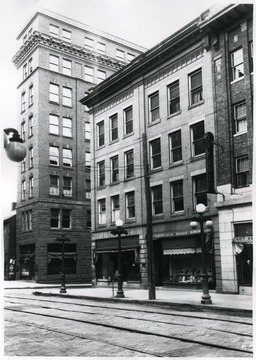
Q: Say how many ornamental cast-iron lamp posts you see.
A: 3